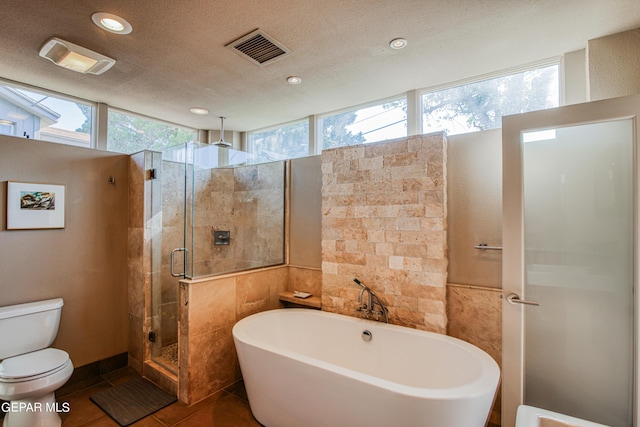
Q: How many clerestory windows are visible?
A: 5